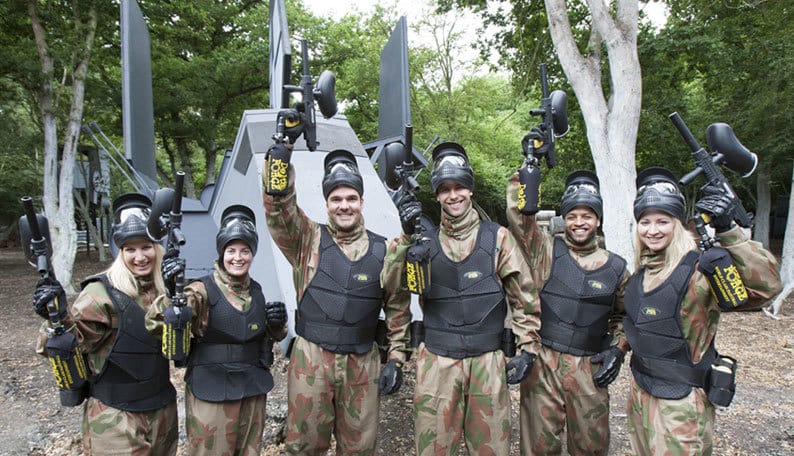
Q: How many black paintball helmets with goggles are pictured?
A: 6